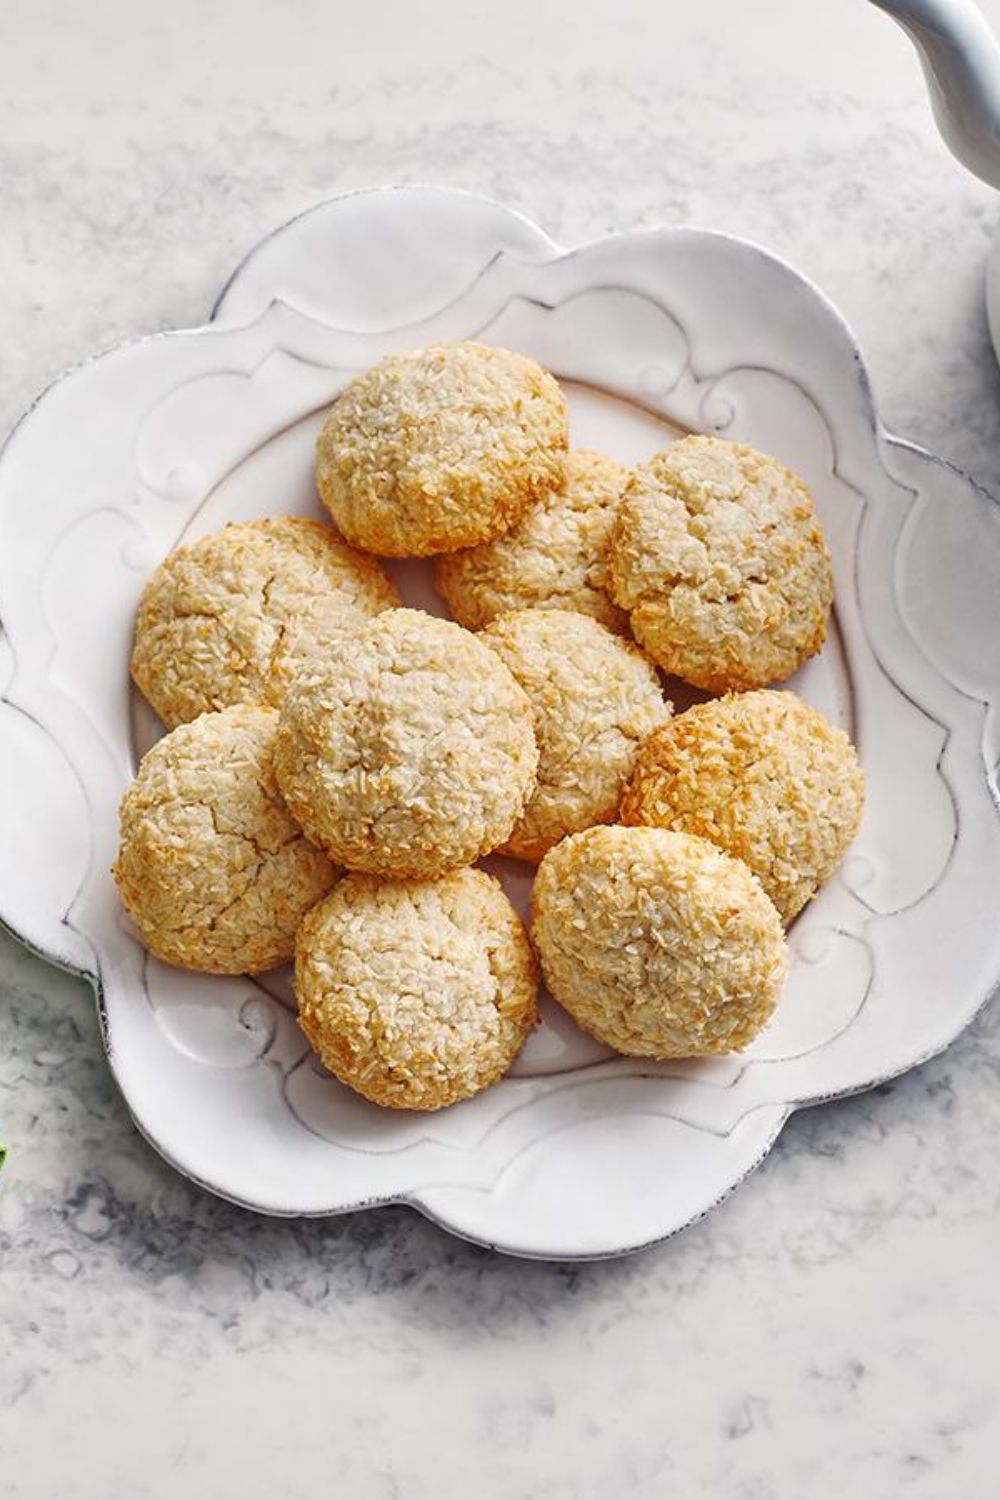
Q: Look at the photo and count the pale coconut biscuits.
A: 10